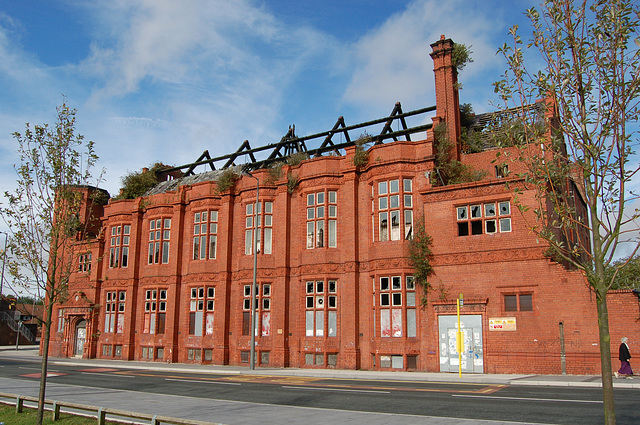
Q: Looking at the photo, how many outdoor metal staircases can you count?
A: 1